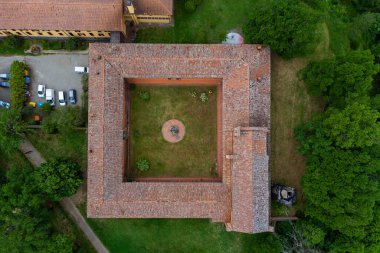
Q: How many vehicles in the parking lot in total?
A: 8